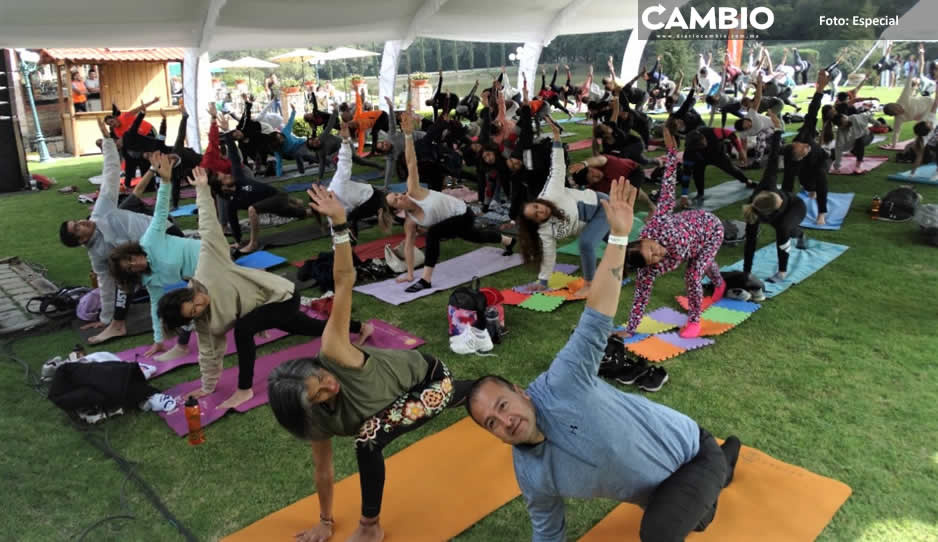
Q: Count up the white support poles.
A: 4